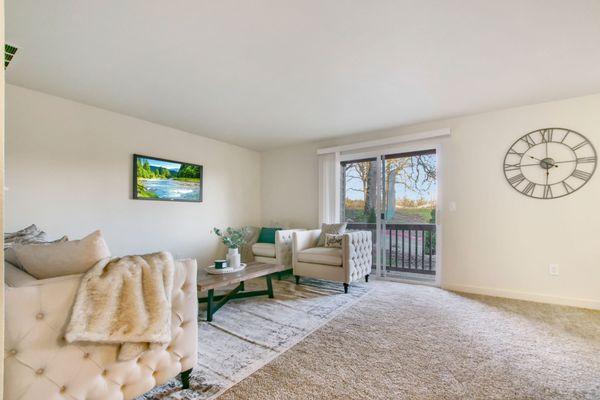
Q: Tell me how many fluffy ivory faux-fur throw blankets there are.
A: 1